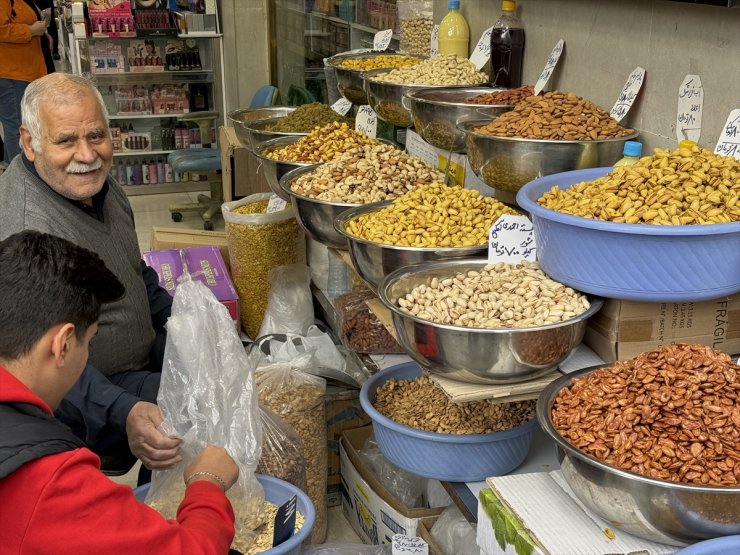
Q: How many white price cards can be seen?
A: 12